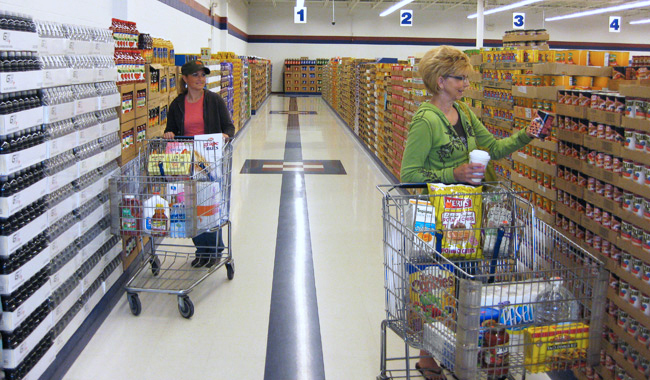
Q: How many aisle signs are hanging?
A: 4